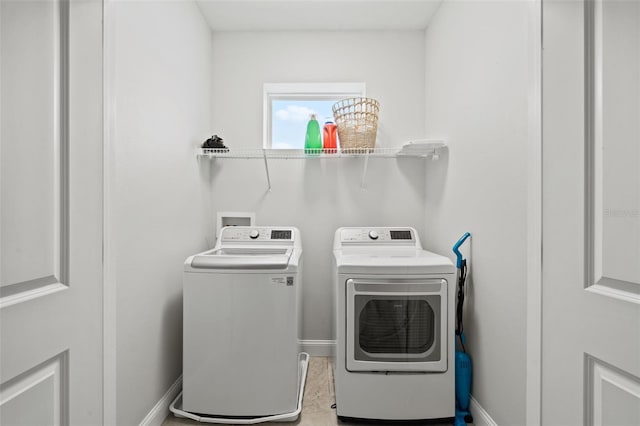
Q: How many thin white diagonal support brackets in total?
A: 2